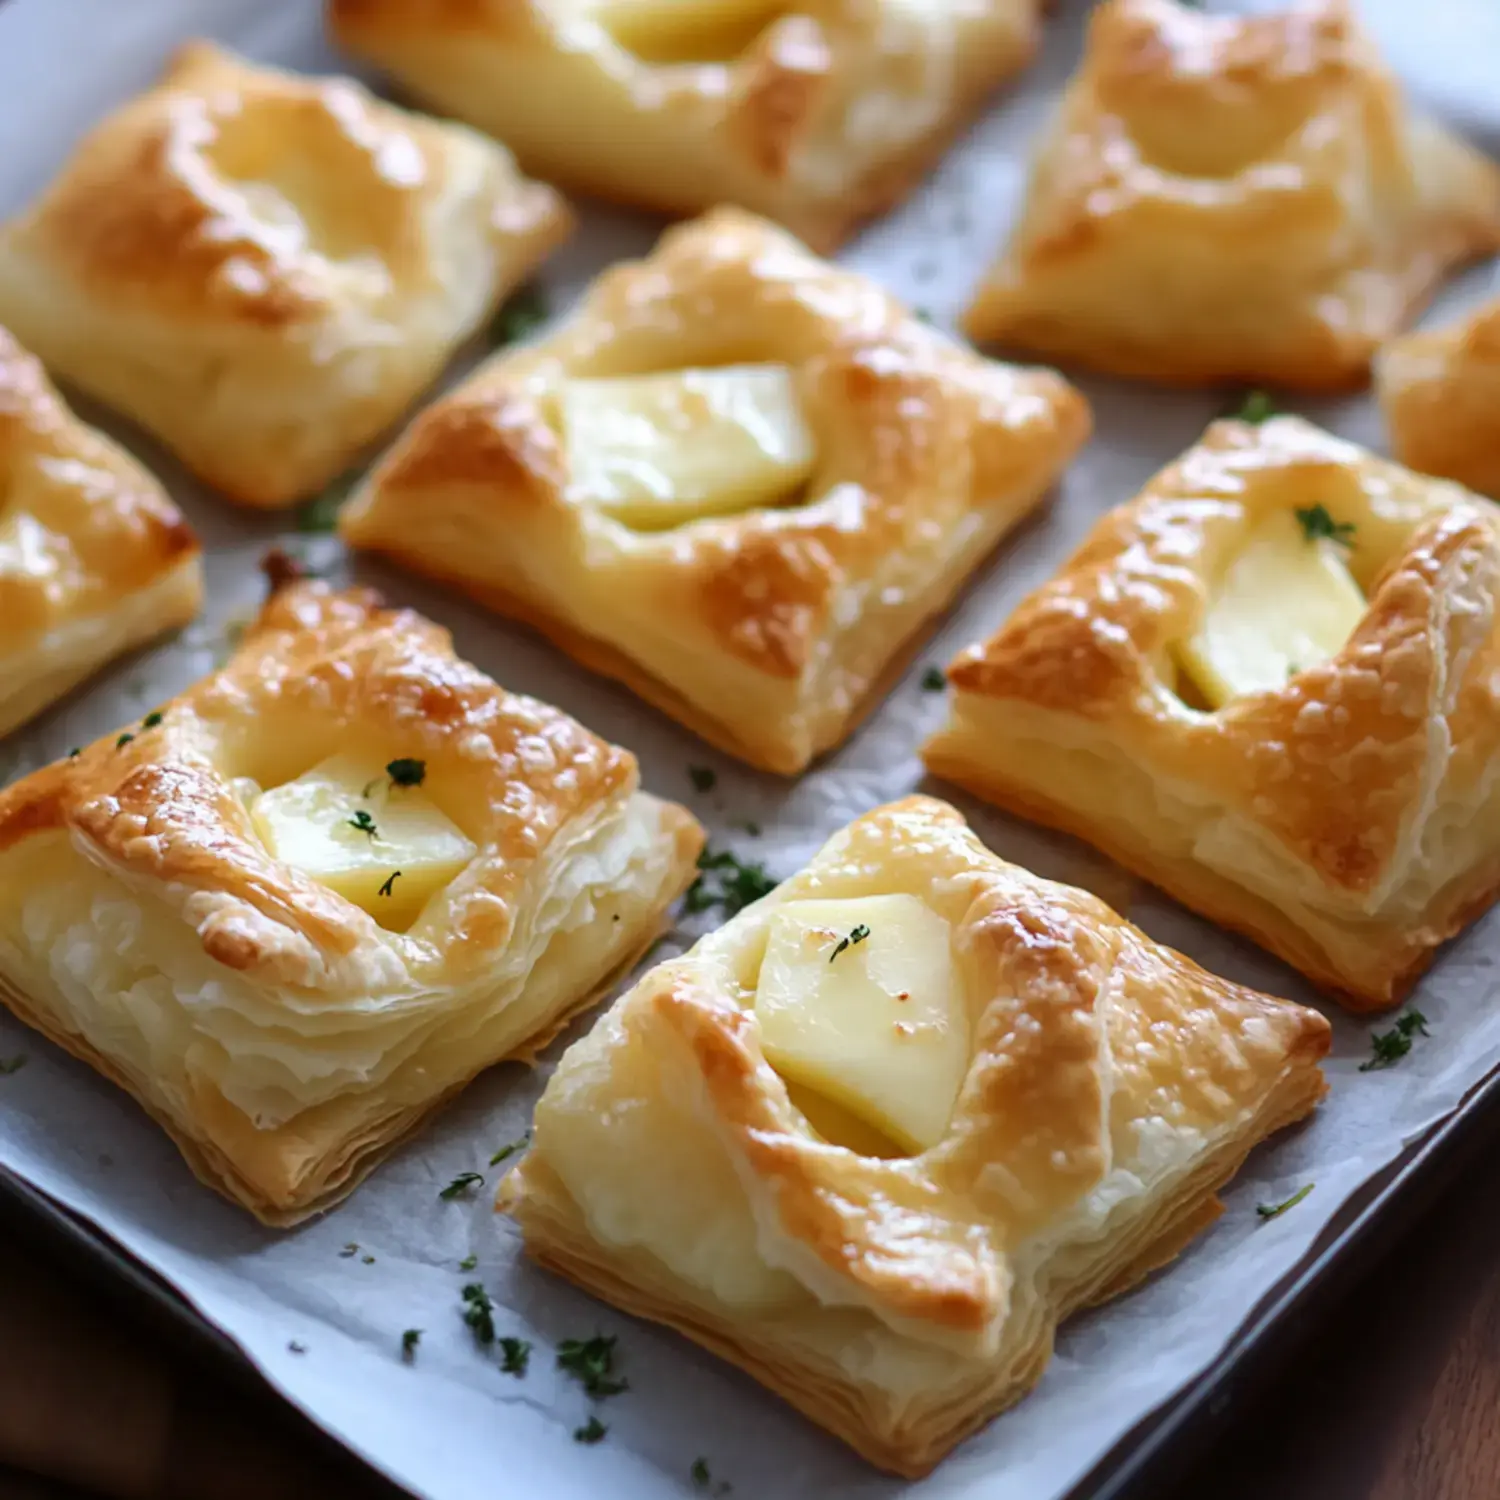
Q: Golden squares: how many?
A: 9